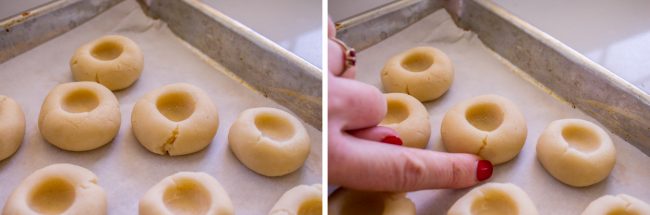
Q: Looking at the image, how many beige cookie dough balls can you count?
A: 15